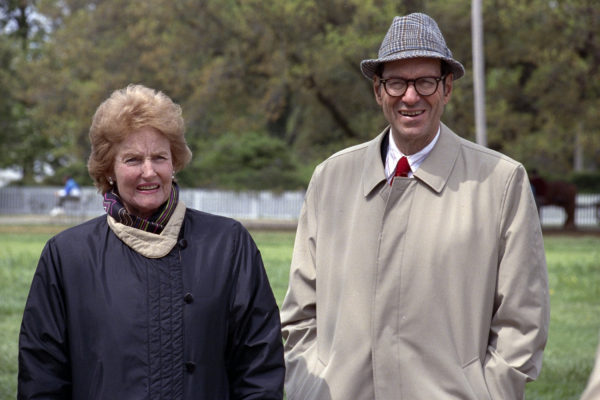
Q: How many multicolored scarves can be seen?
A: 1